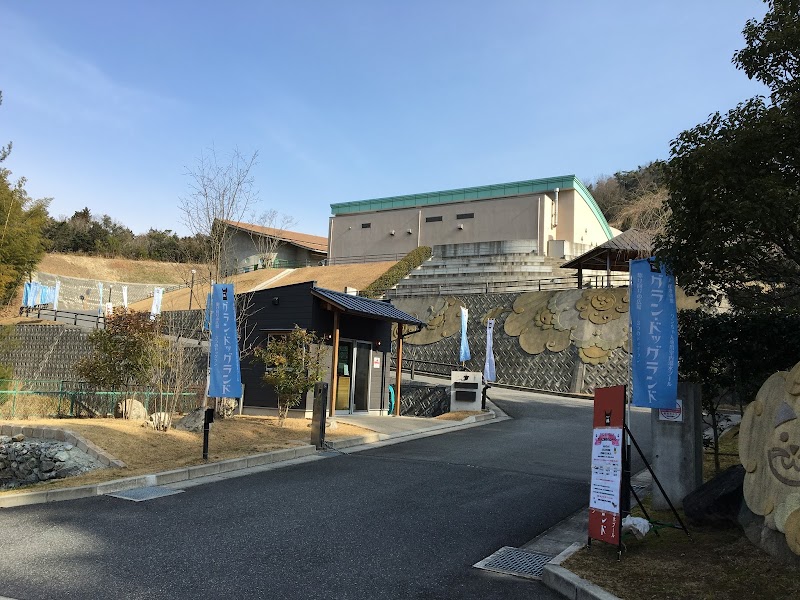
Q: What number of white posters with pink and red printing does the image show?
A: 1